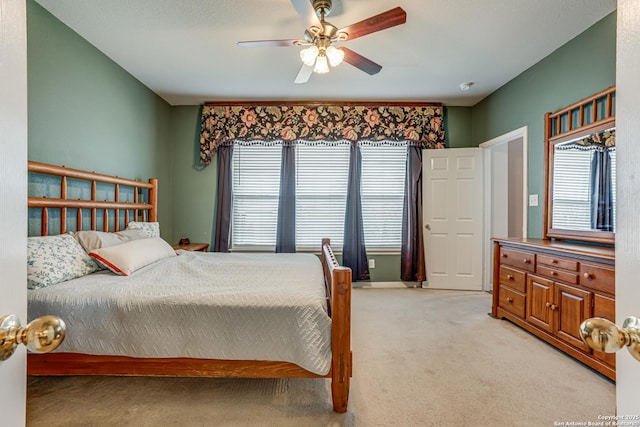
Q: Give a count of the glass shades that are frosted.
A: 3